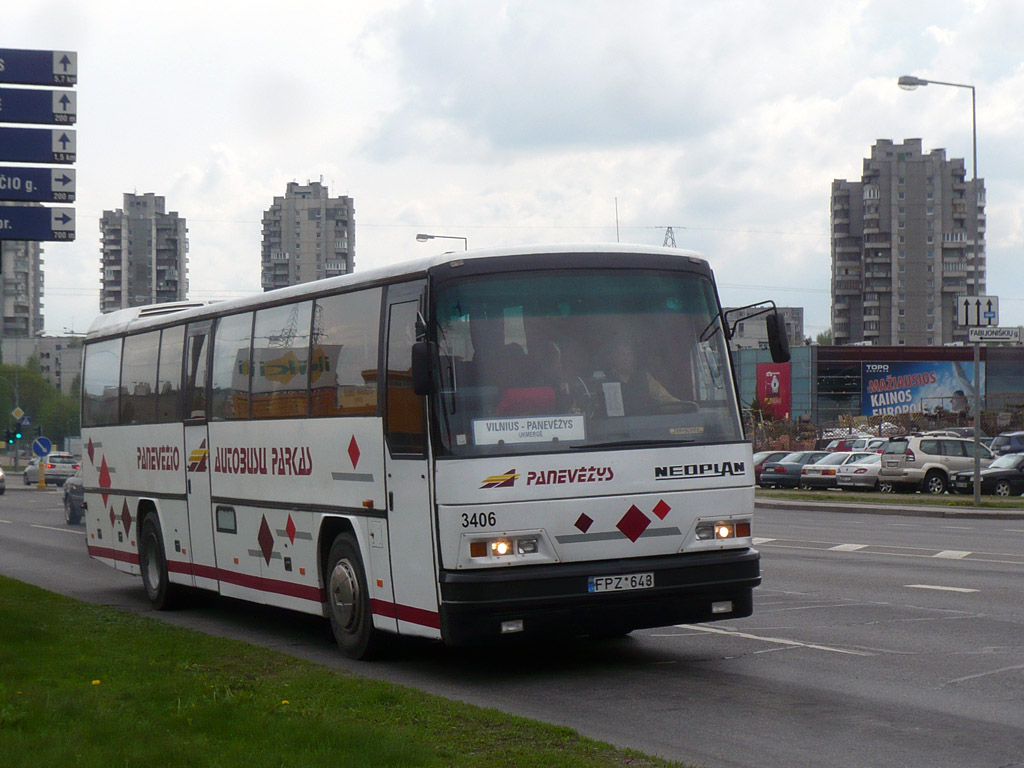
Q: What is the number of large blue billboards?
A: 1